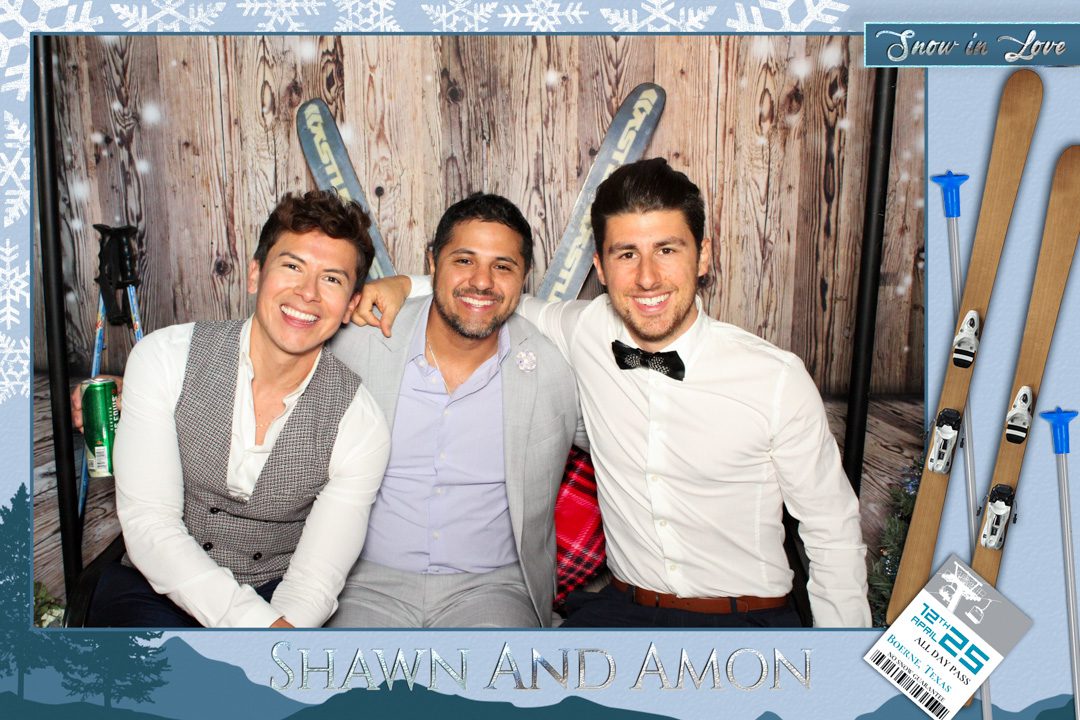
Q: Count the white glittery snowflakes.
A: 11